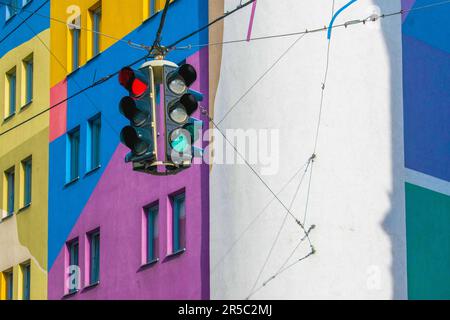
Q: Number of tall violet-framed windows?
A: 4